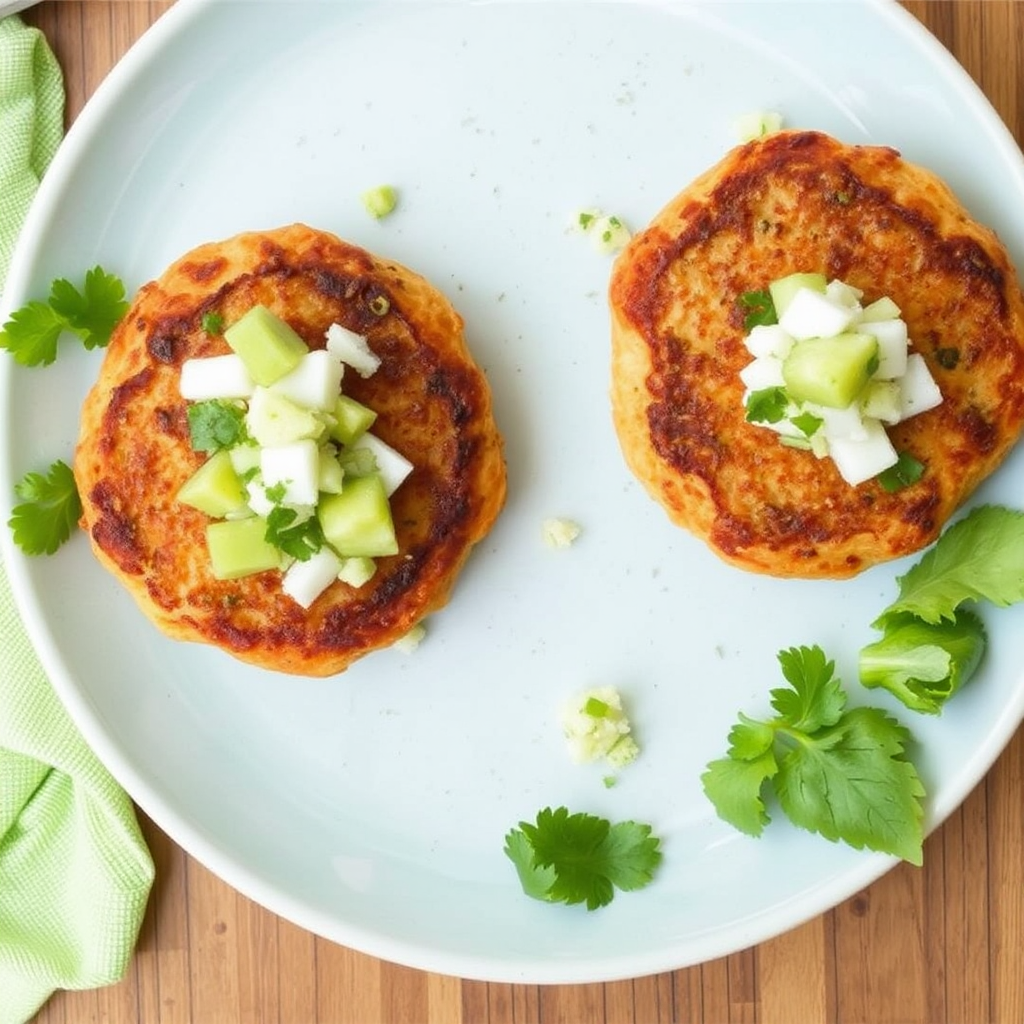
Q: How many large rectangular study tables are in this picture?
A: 0